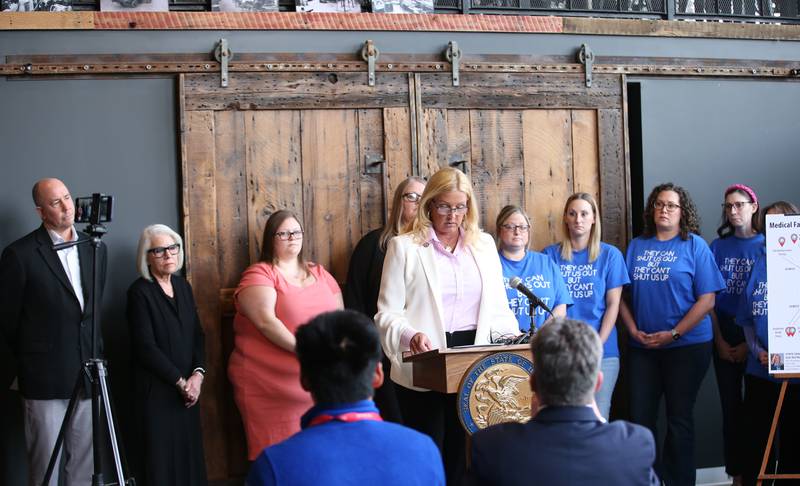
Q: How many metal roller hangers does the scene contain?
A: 4